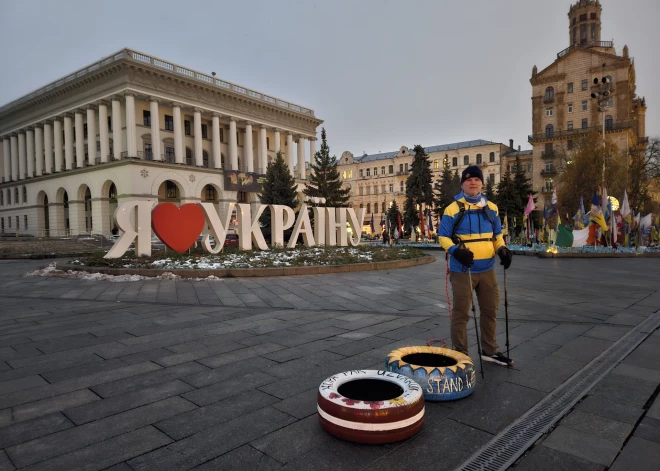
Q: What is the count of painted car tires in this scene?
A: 2